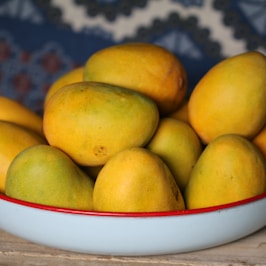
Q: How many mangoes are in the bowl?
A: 12